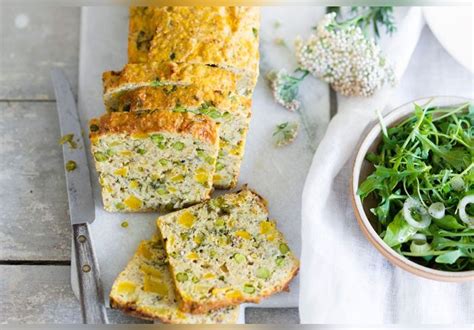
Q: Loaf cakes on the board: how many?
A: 1